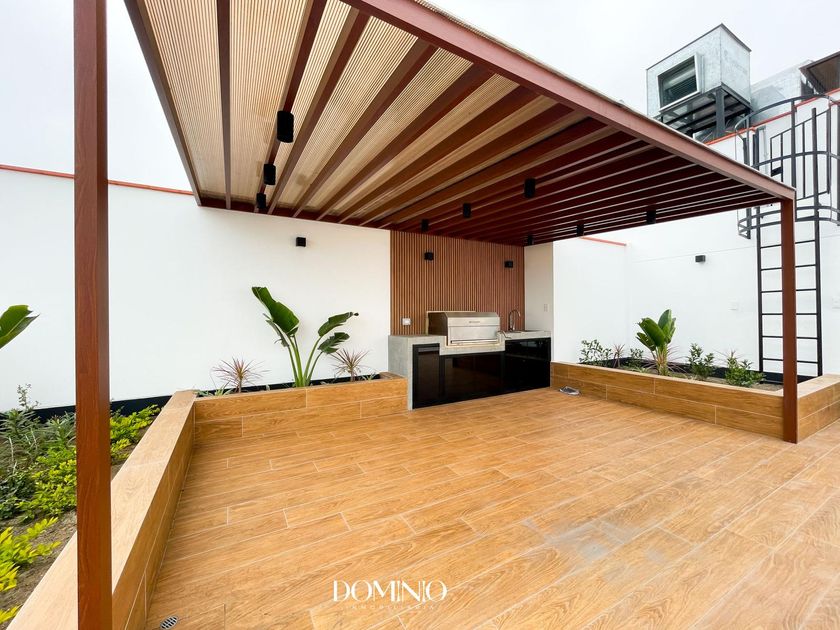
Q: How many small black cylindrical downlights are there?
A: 9